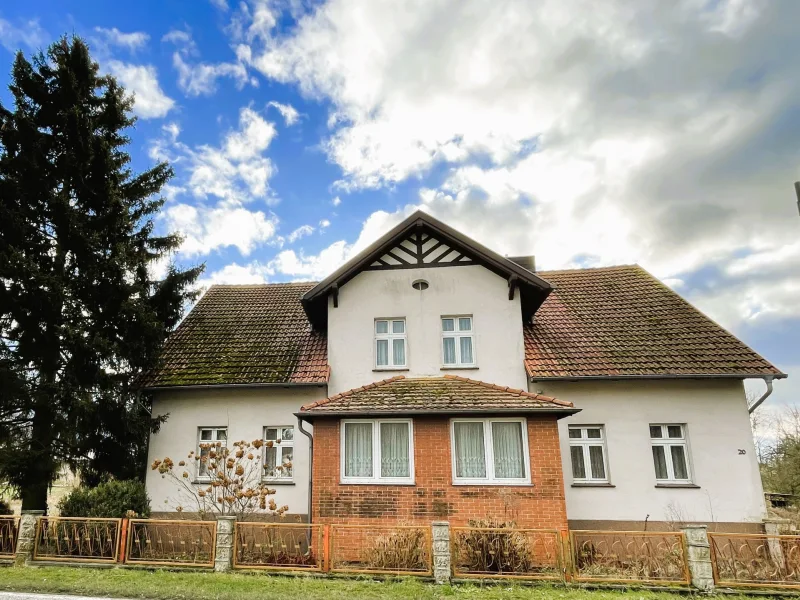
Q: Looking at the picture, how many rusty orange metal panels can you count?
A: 8